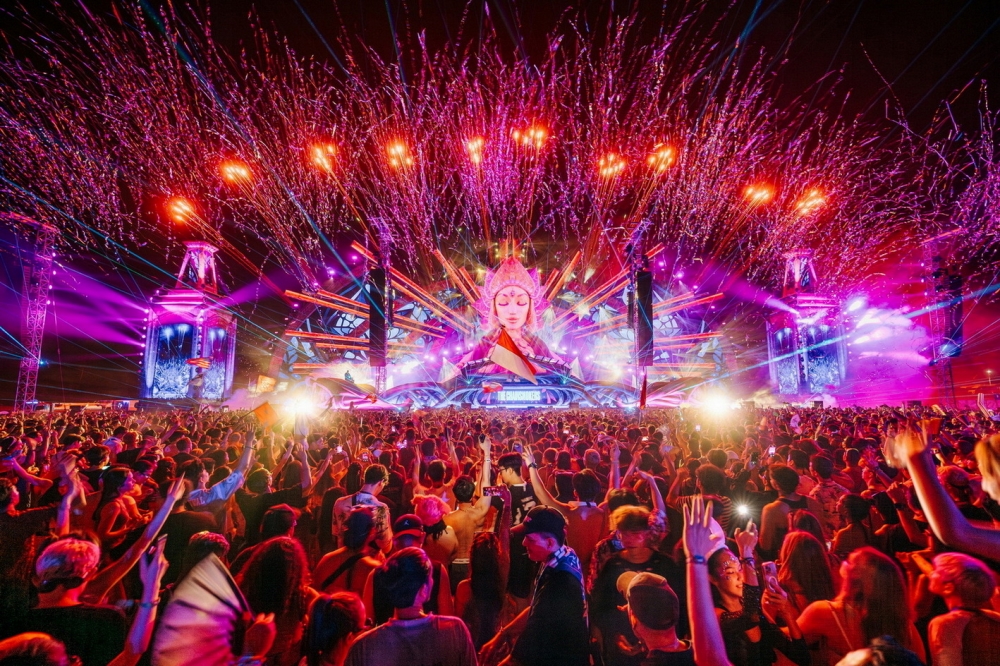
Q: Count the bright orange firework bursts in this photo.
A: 10